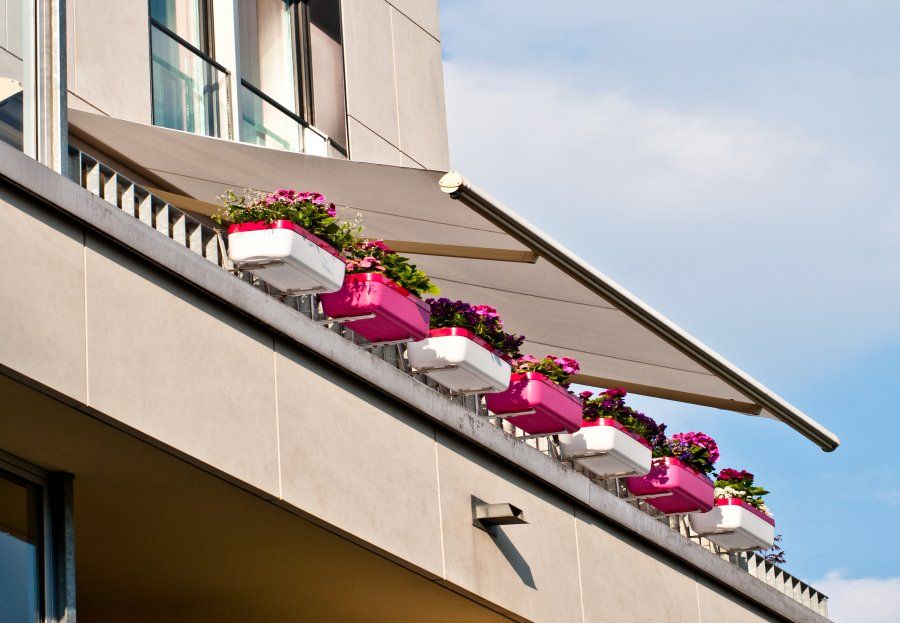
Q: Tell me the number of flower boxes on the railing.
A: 7